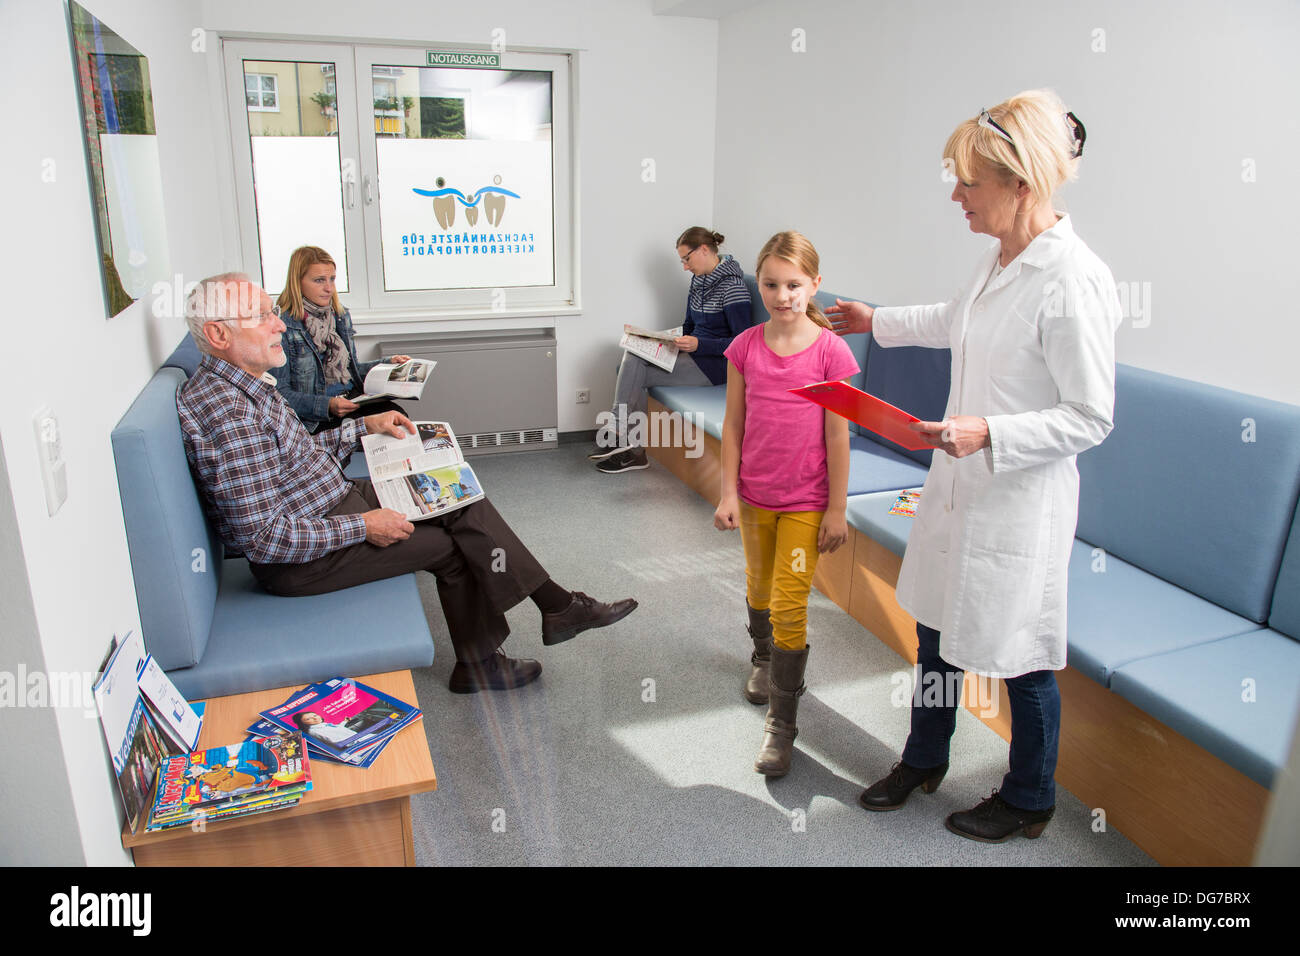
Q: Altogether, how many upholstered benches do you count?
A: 2